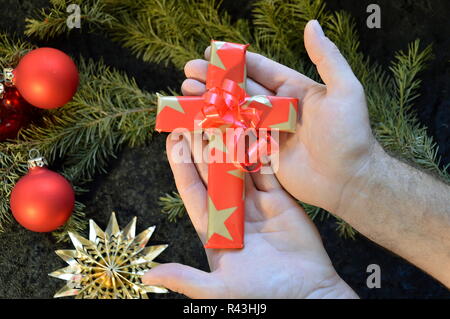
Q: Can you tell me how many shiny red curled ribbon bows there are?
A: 1